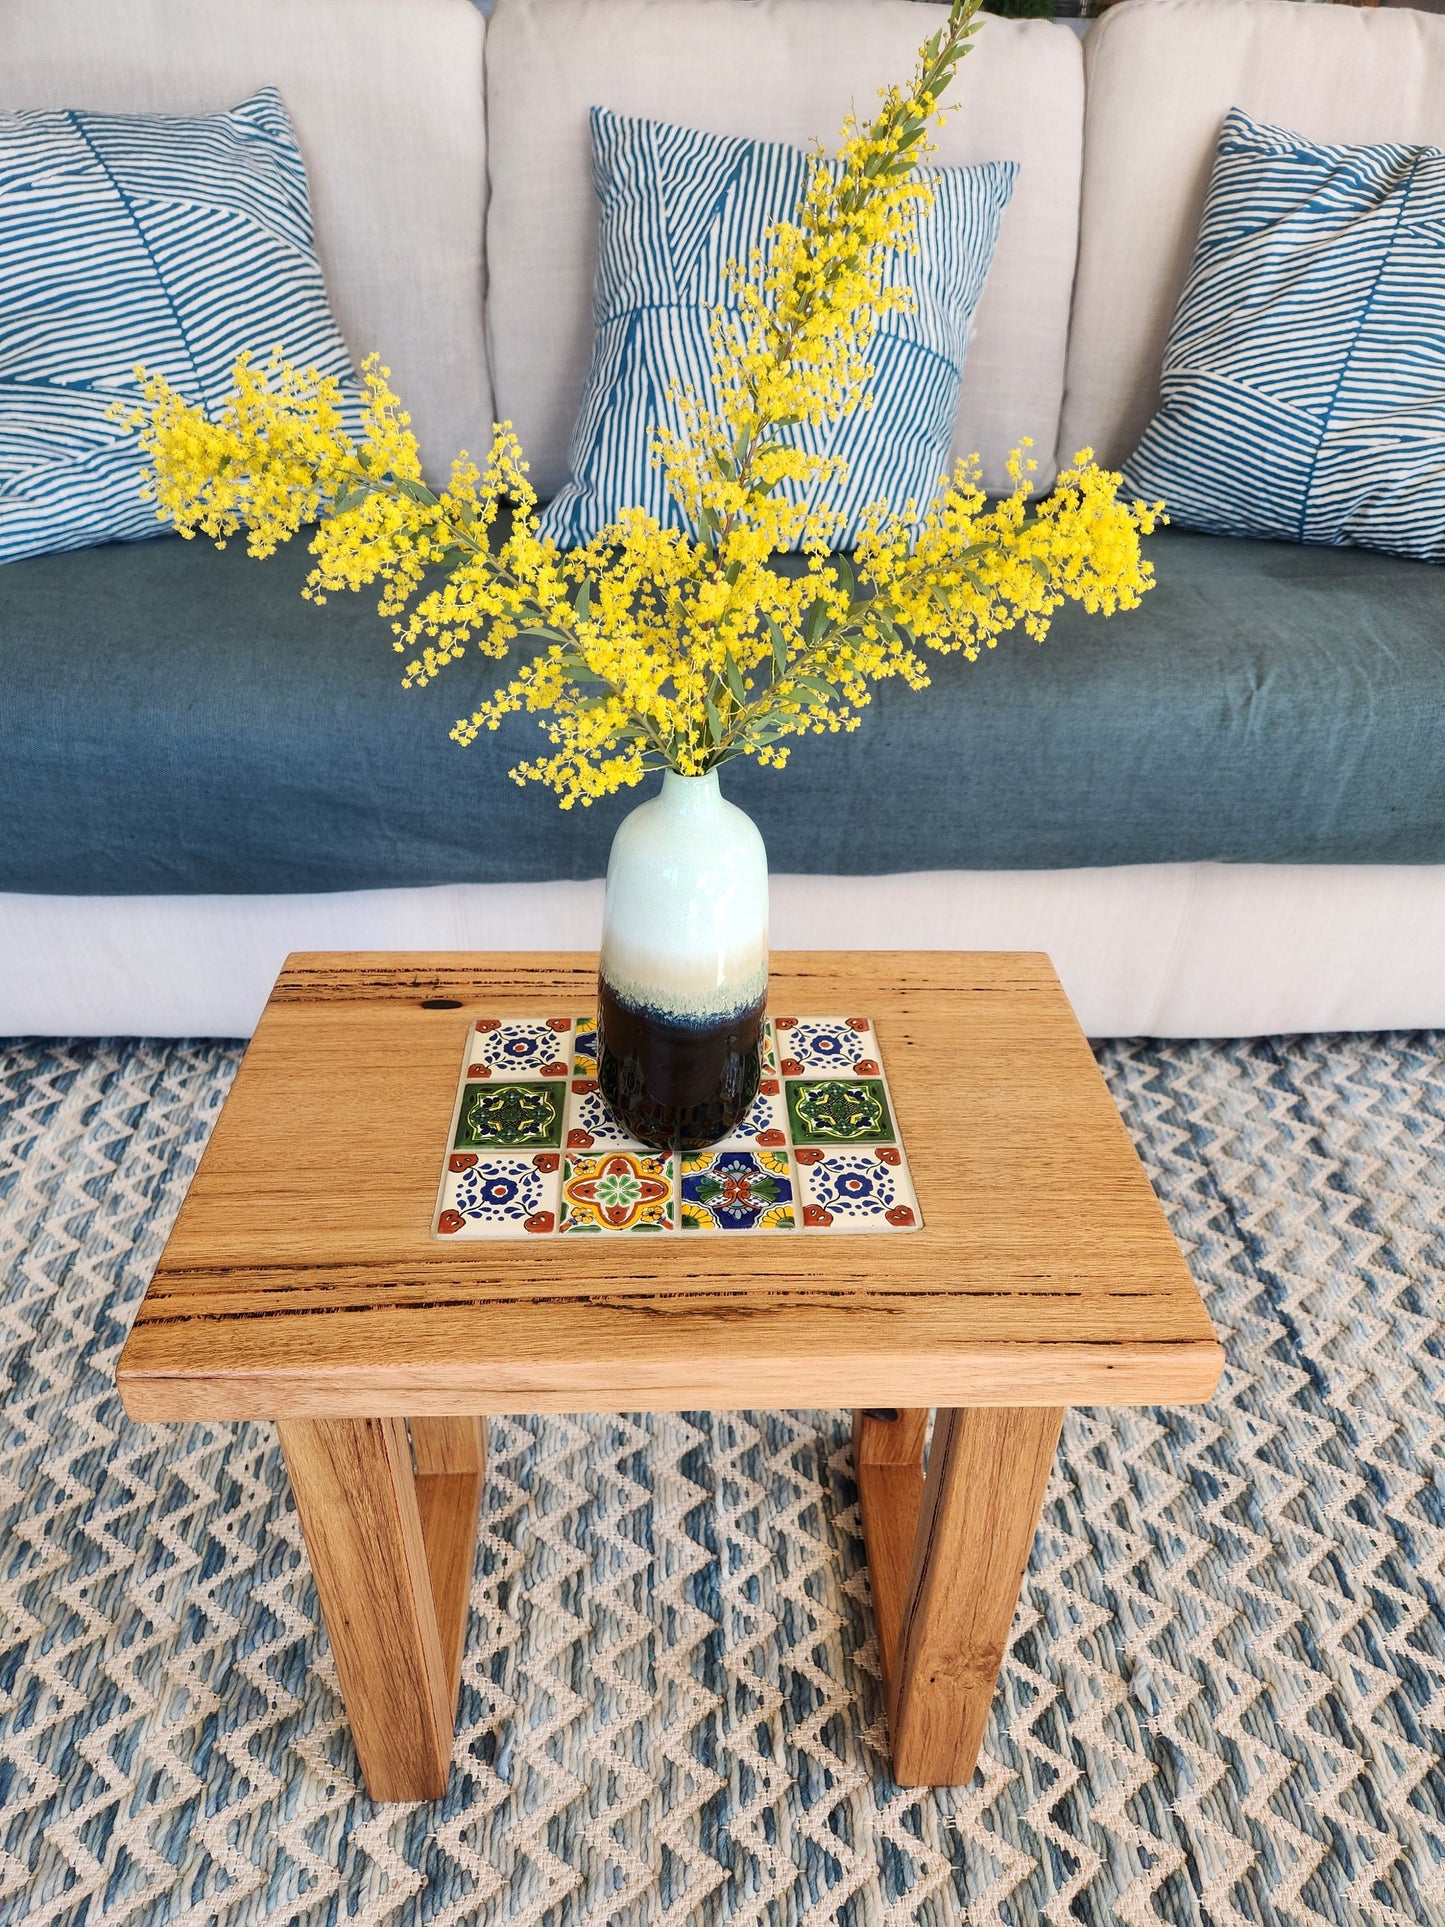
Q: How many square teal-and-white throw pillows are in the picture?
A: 3